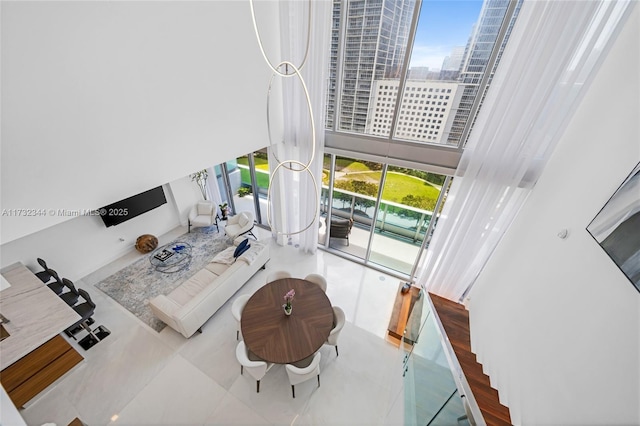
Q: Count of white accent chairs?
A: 2